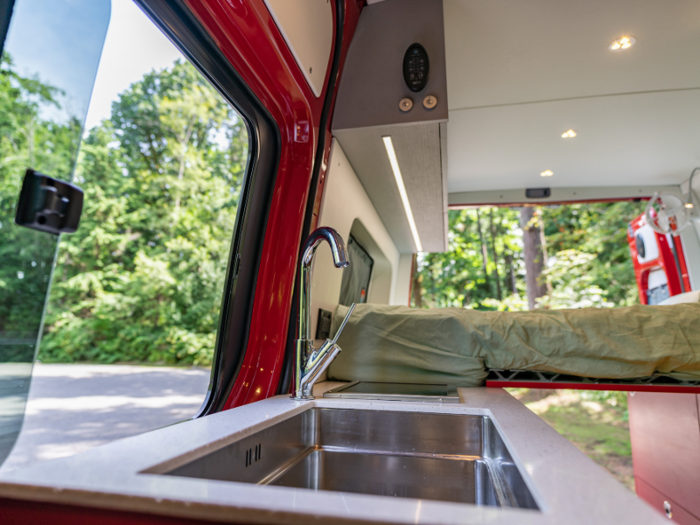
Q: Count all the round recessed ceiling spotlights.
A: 3